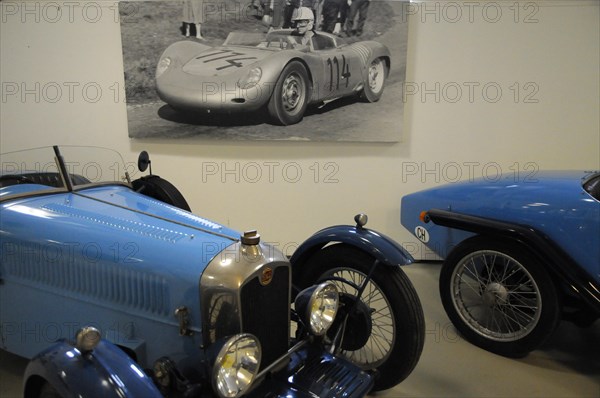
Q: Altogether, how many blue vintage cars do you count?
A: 2